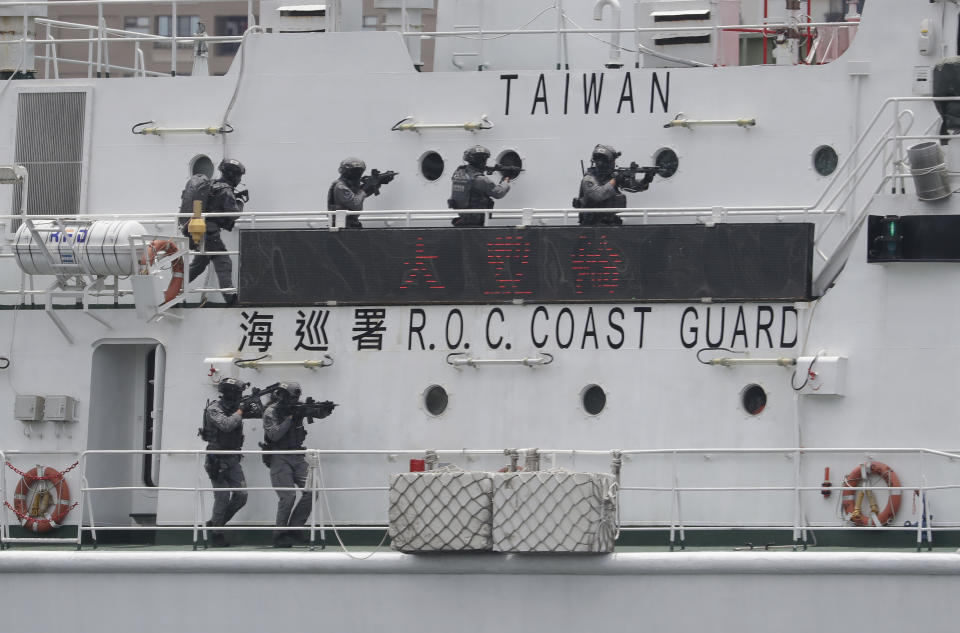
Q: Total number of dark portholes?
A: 8